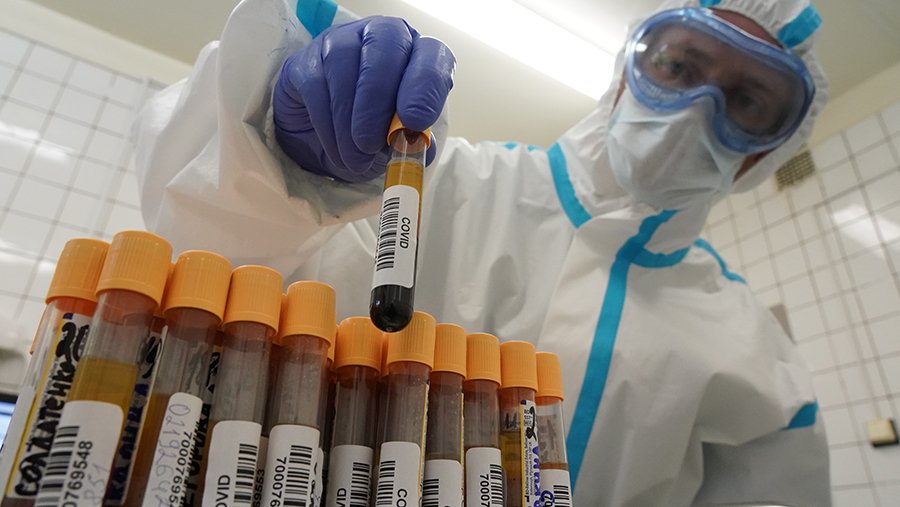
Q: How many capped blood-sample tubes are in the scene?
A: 12